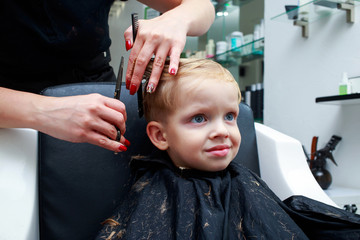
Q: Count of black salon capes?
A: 1